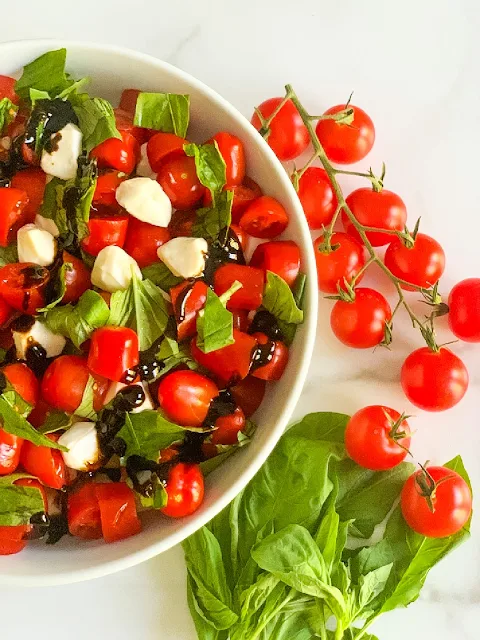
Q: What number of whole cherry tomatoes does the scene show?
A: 11